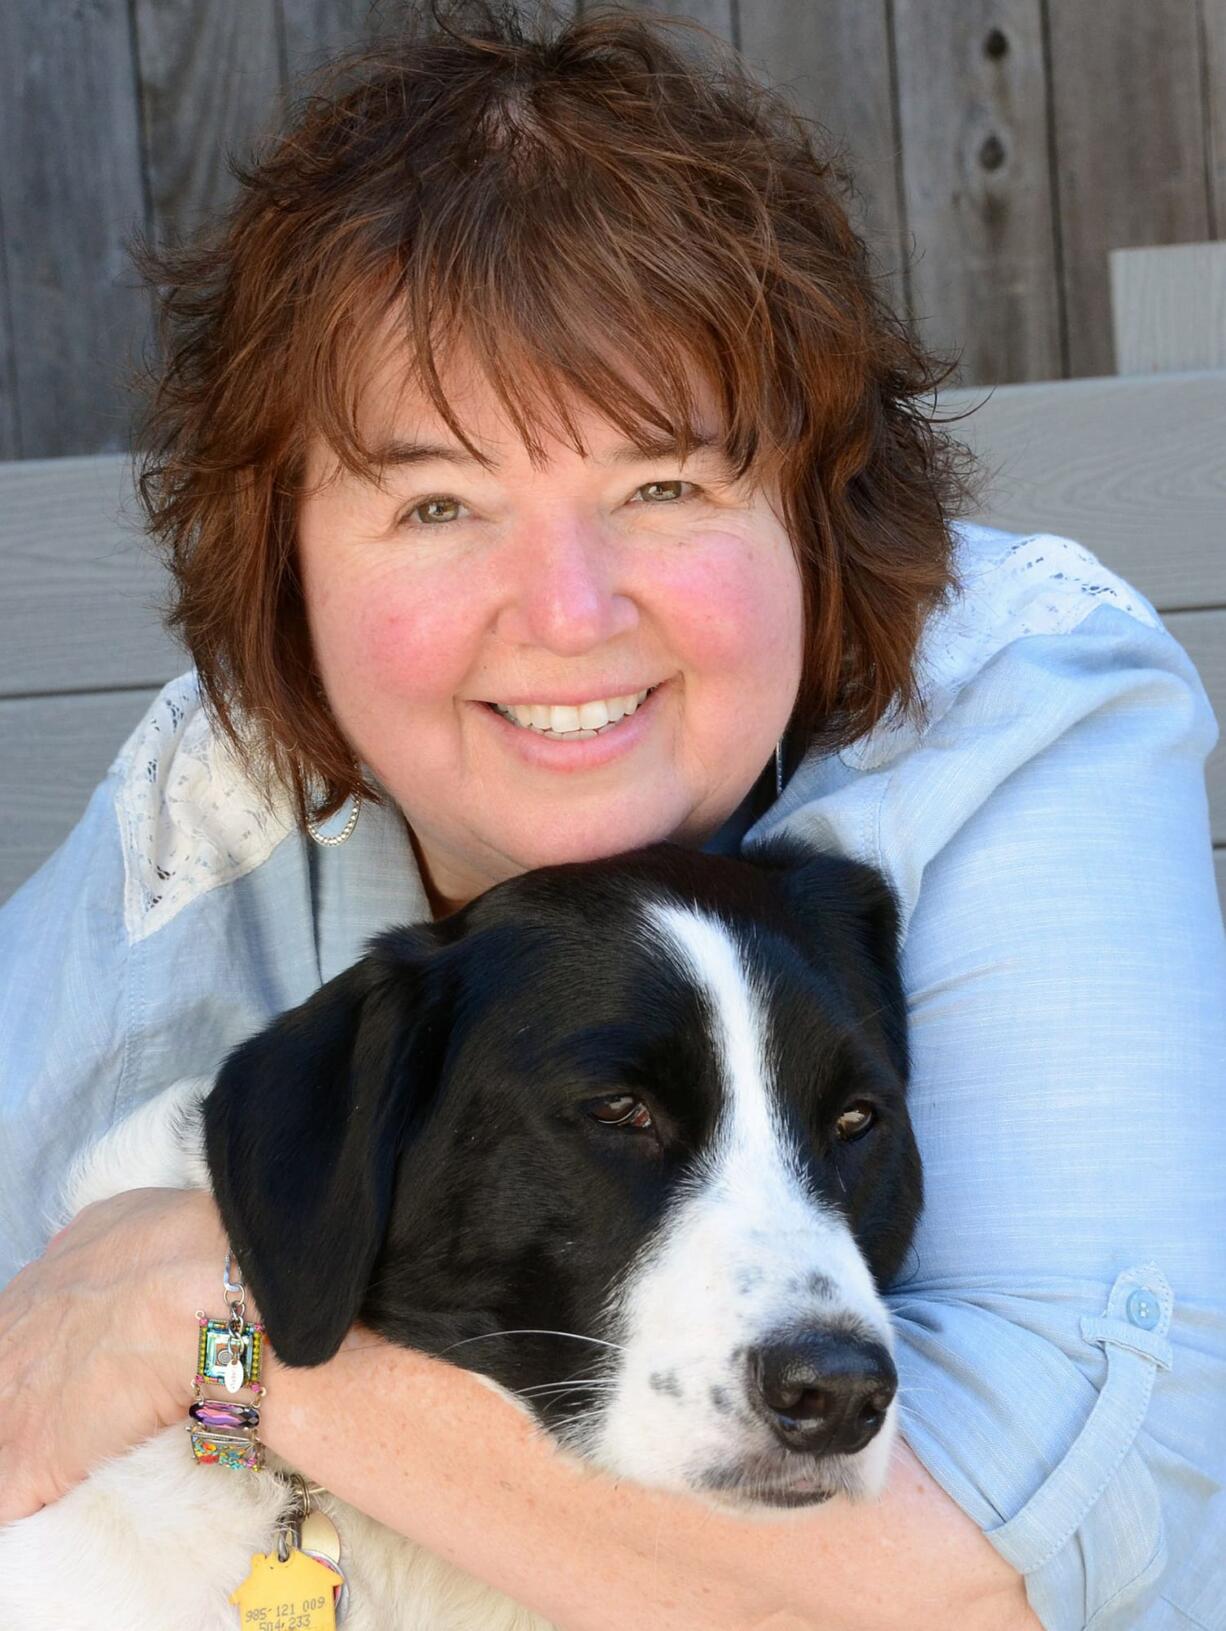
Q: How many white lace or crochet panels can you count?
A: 2